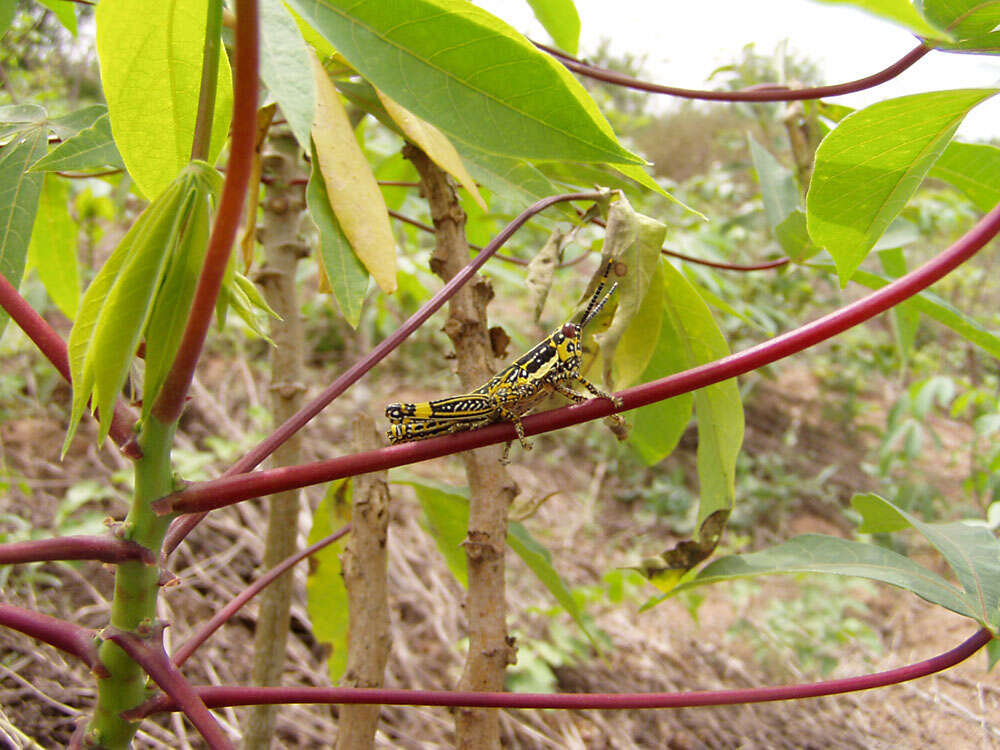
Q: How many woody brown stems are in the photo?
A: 3